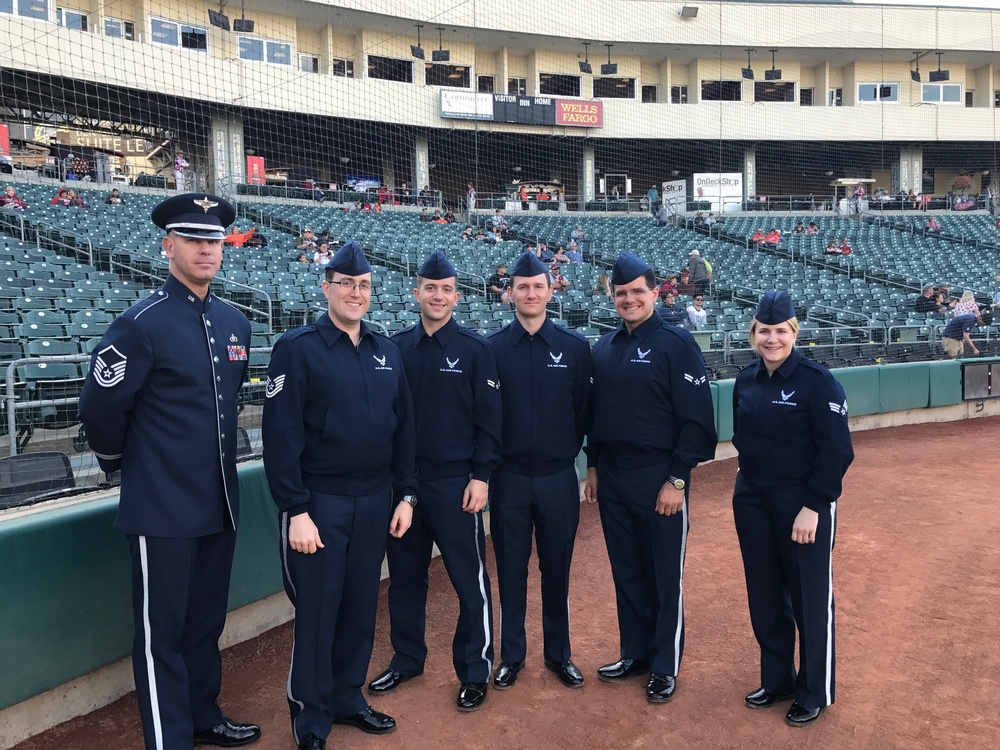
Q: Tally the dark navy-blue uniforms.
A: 6